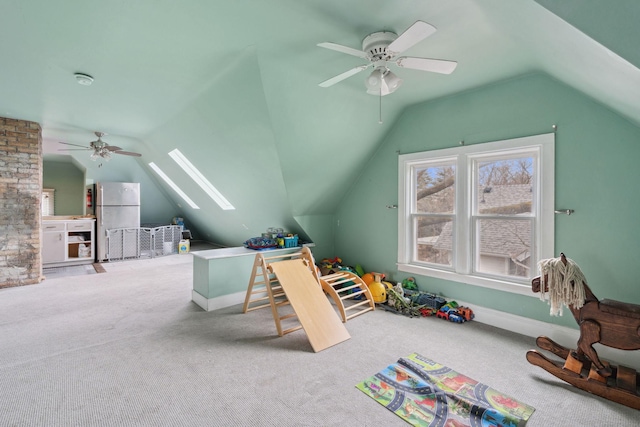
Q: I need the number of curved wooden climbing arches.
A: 1